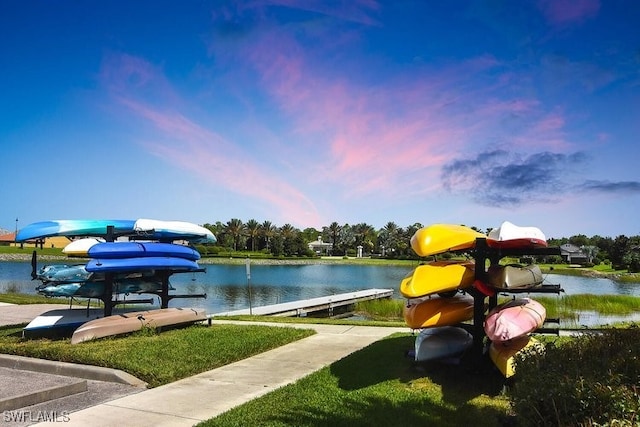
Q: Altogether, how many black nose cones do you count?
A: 0